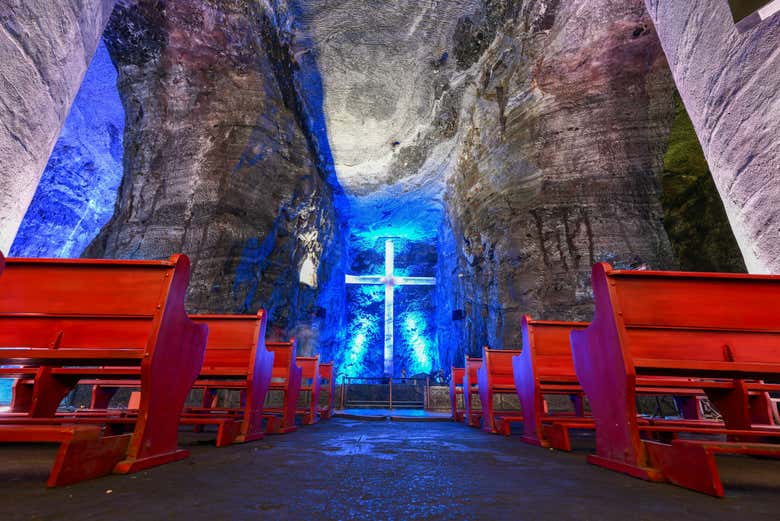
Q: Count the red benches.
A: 10